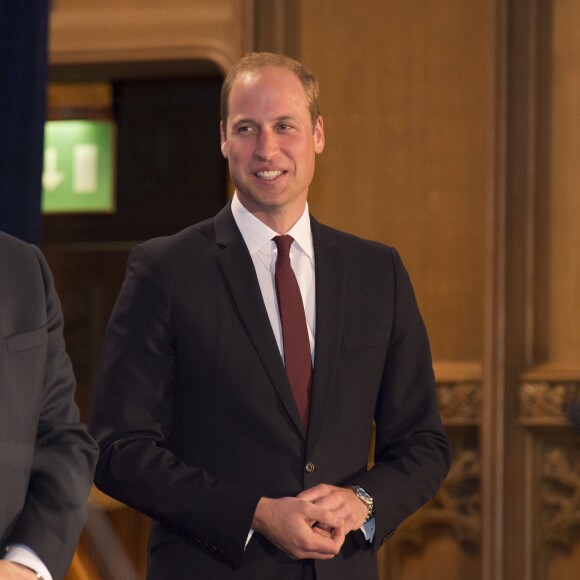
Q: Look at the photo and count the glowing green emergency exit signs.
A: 1